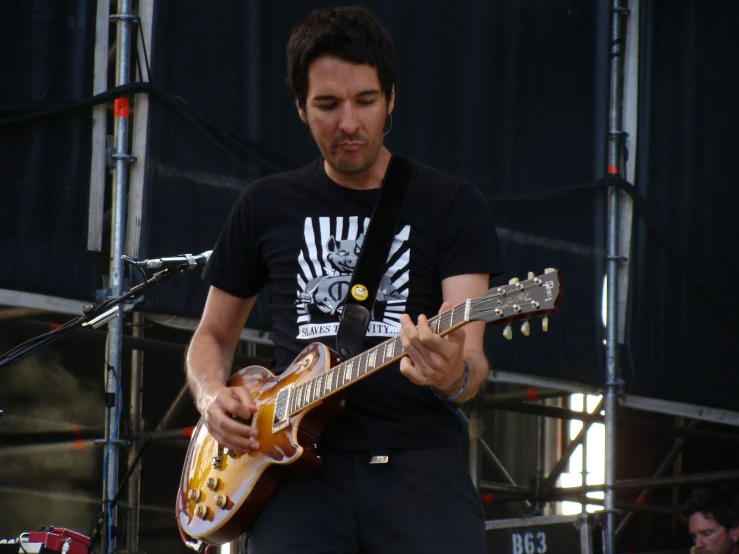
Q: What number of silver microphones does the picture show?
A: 1